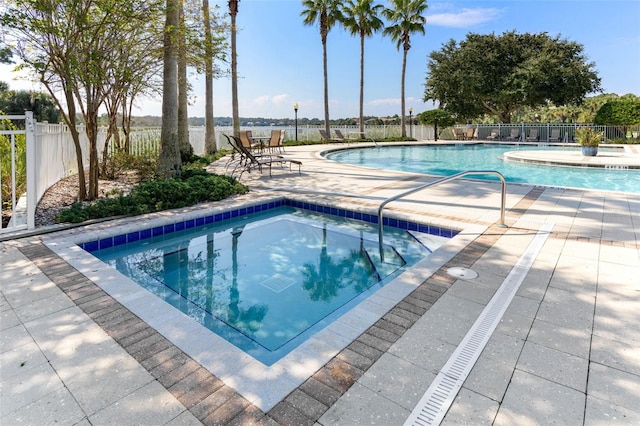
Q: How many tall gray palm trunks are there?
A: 7